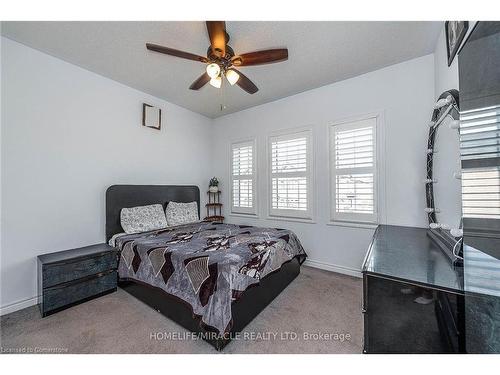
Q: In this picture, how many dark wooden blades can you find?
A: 5